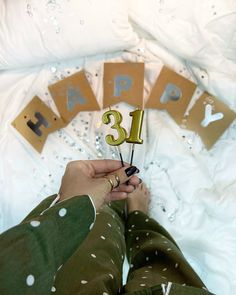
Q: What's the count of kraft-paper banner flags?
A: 5